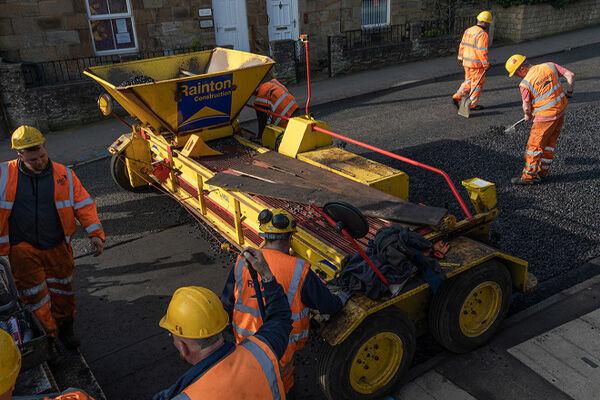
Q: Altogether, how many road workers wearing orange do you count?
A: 7